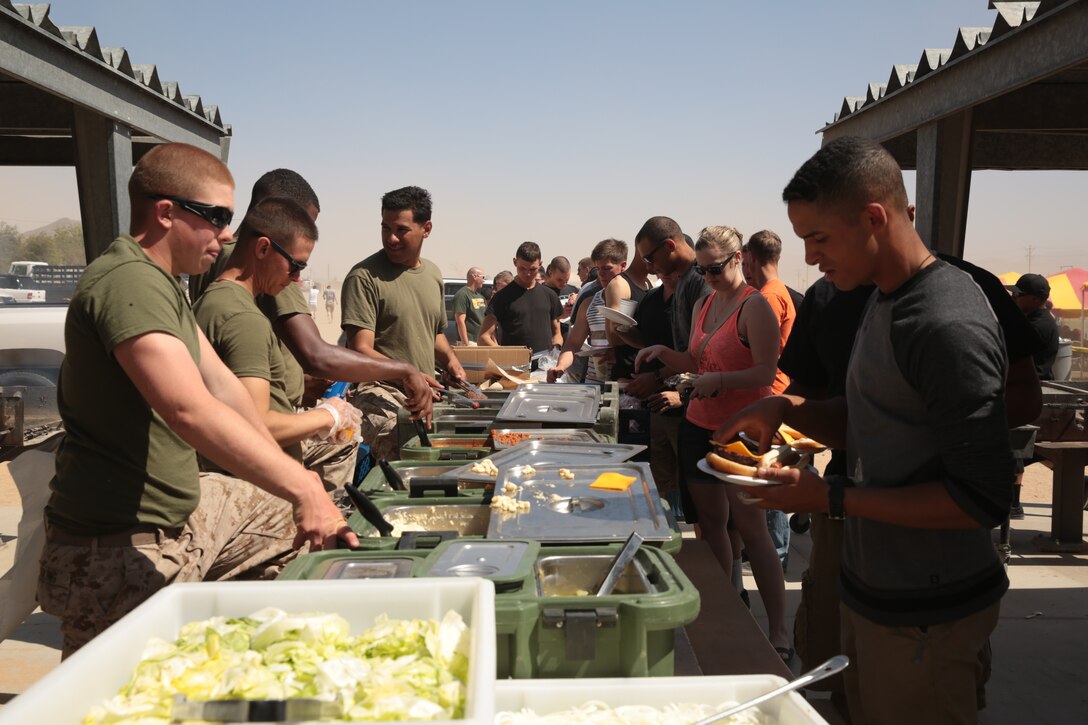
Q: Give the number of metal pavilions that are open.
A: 2